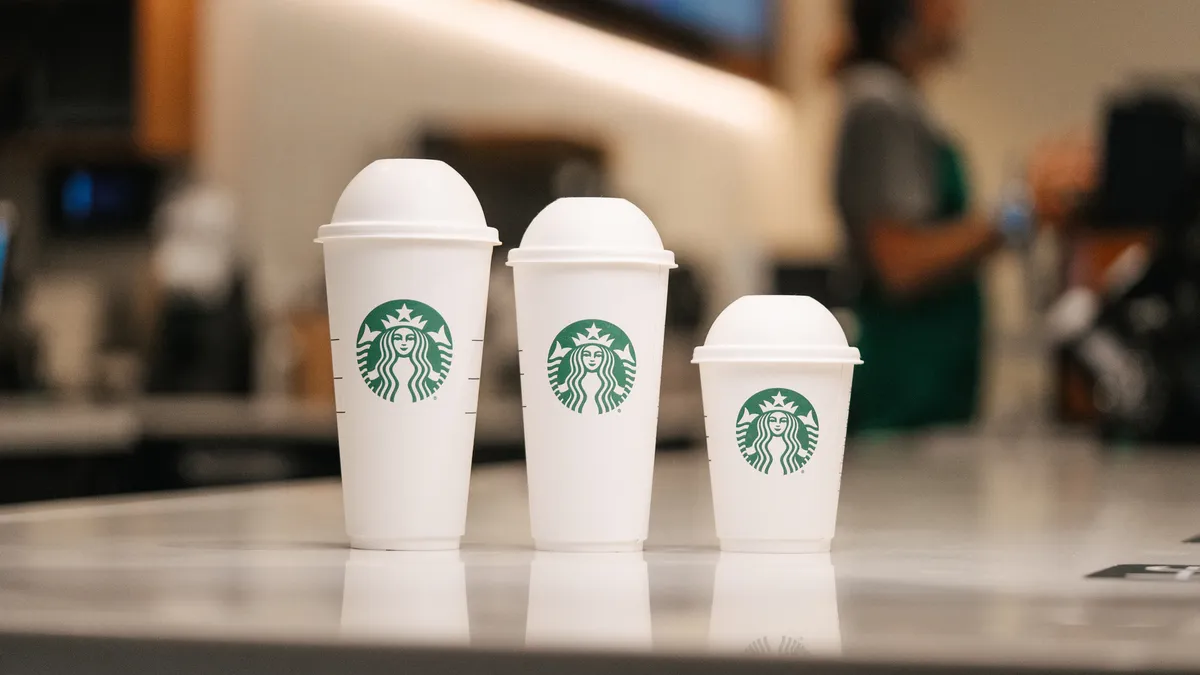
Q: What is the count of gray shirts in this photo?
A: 1